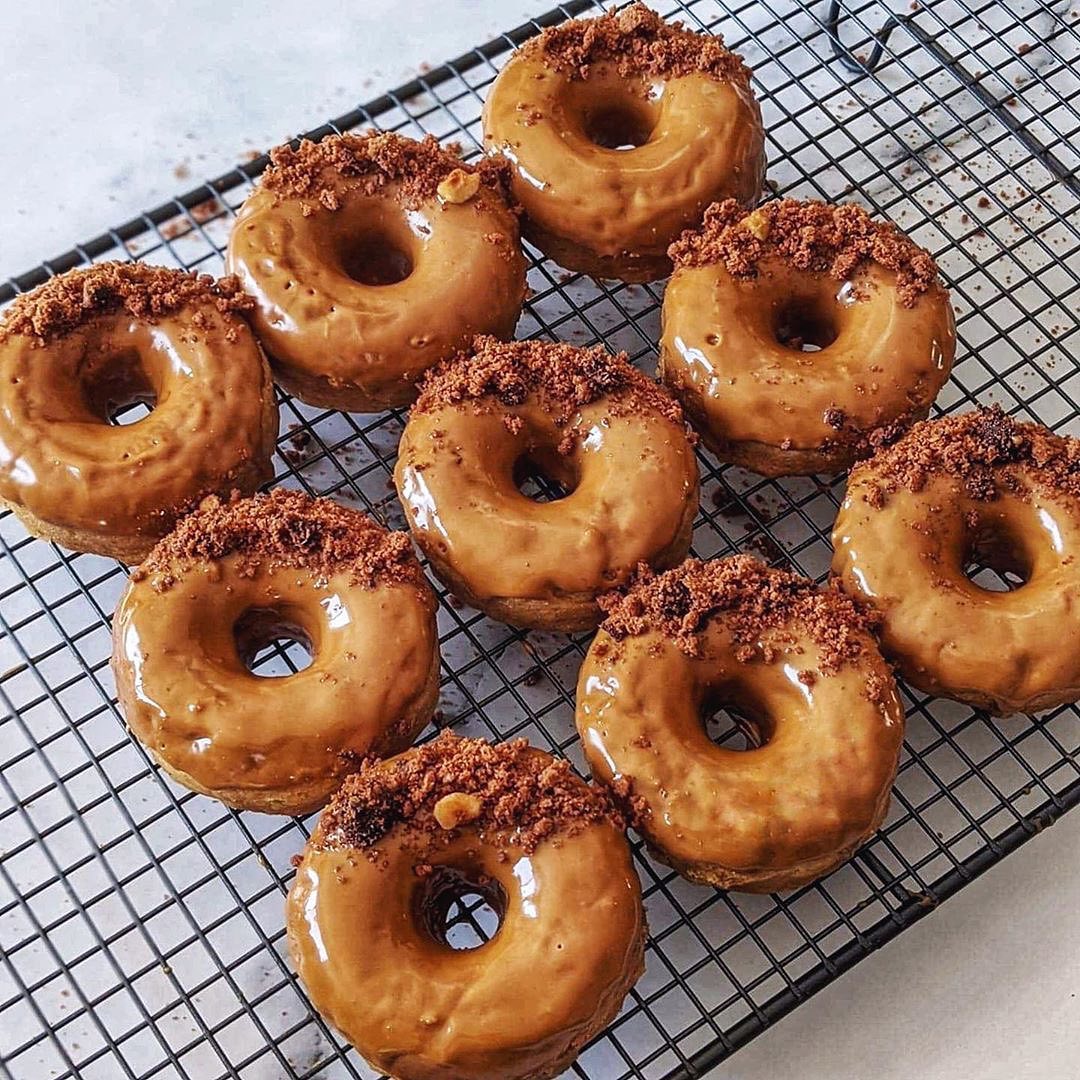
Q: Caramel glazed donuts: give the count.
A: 9